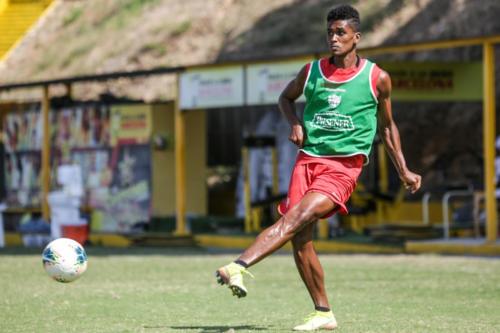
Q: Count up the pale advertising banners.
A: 2